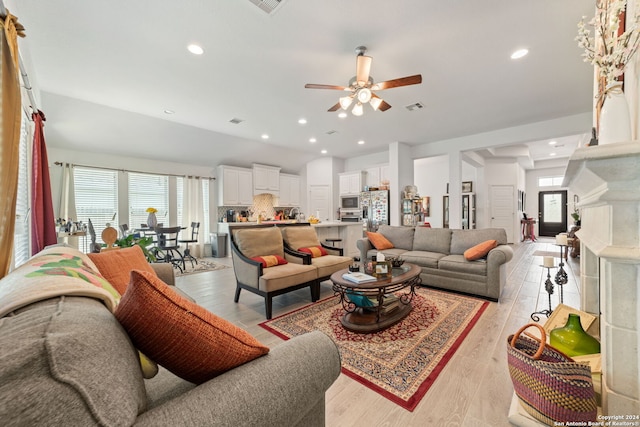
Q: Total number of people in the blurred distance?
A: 0